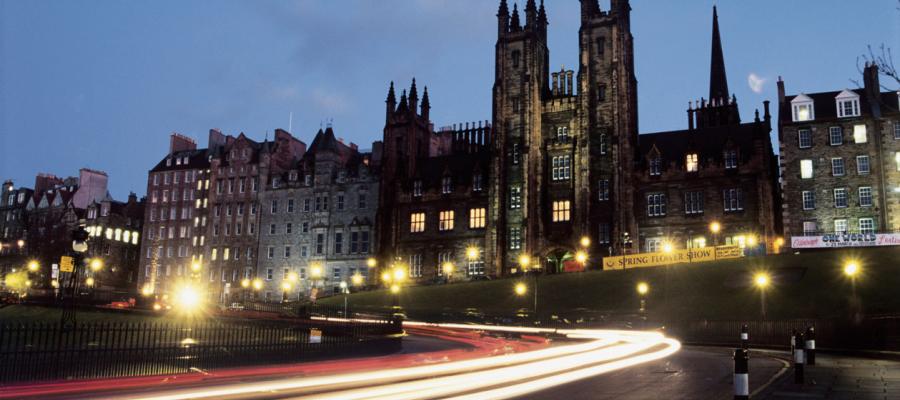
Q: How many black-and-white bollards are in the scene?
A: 5